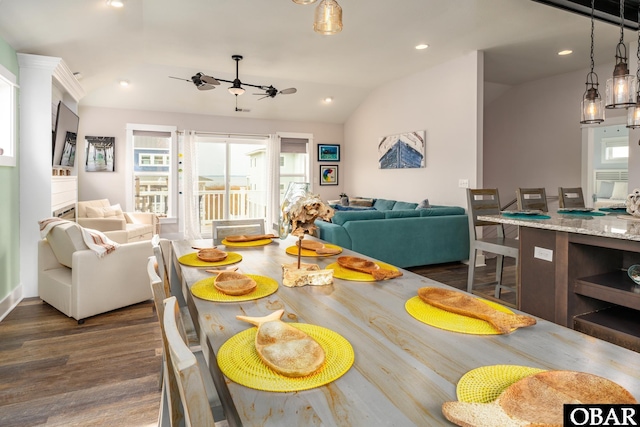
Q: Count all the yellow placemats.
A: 8